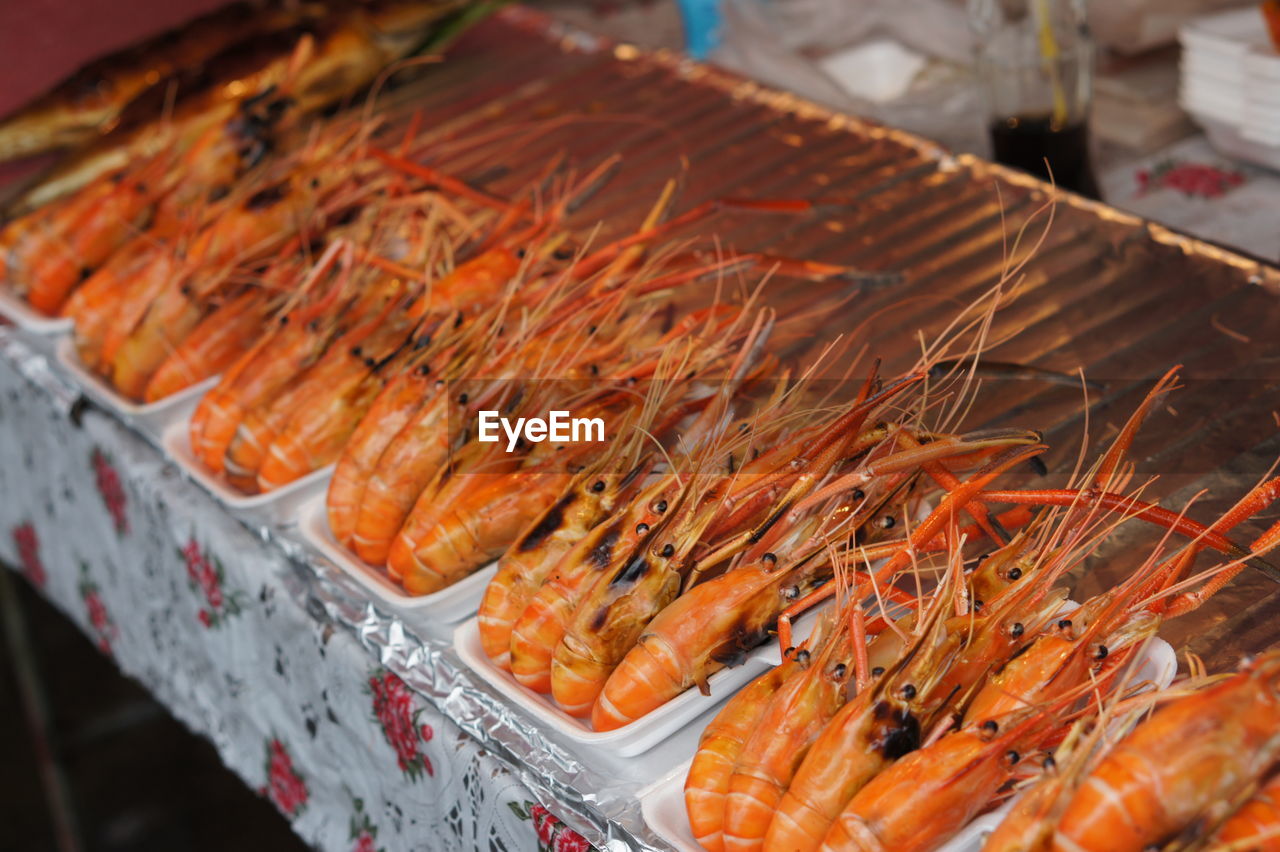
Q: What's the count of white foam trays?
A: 6